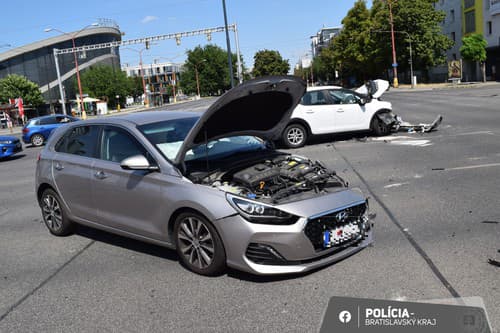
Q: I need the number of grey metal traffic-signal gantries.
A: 1